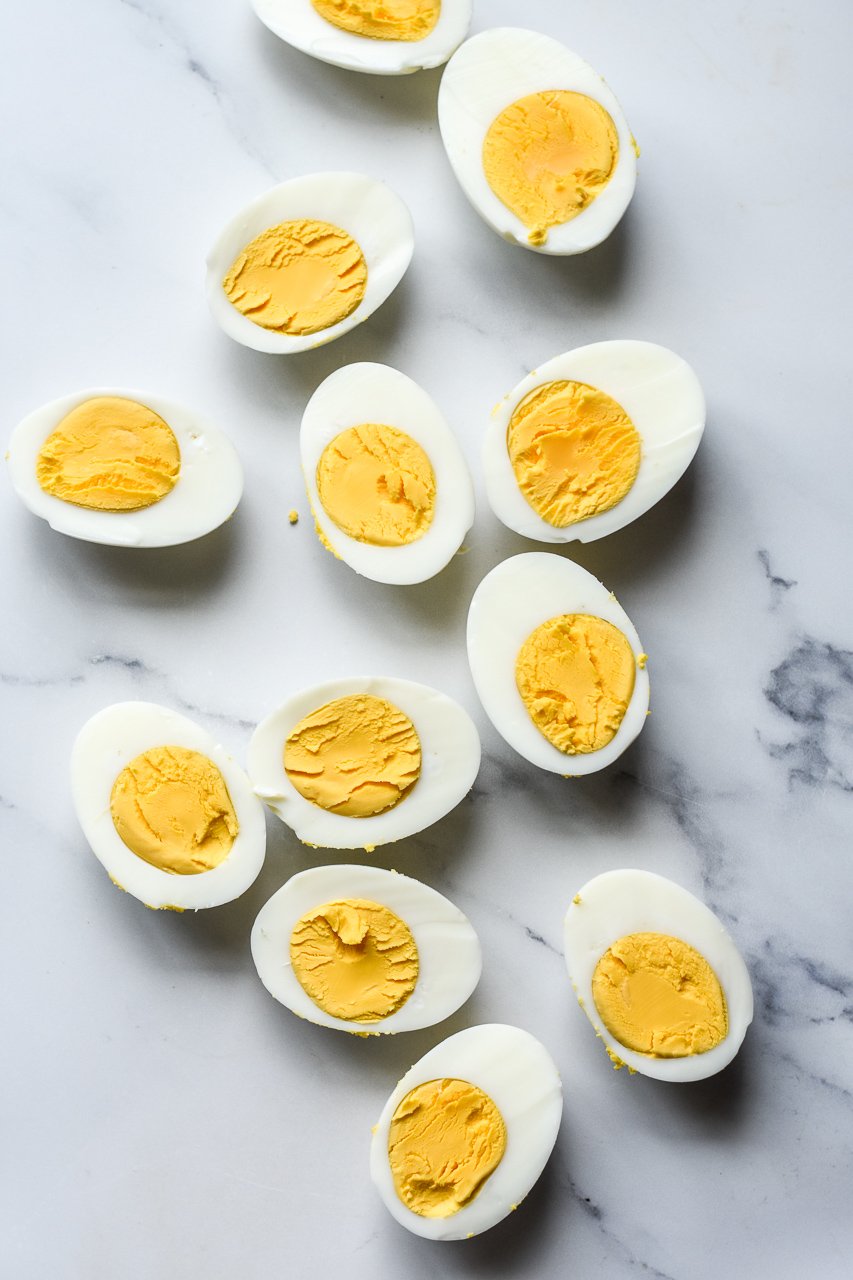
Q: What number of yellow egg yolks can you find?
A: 12